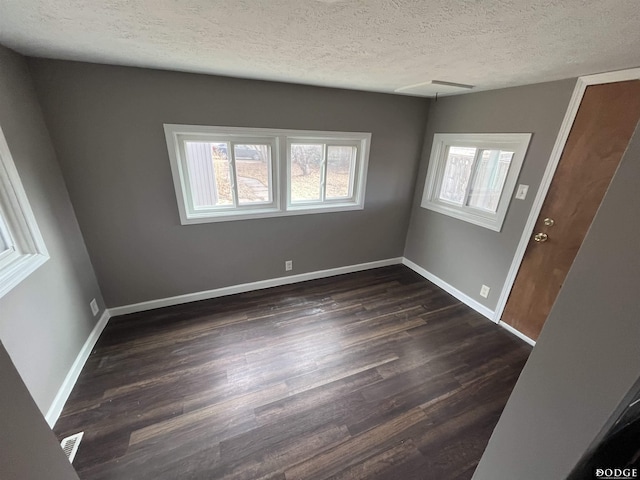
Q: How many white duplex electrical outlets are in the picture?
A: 3